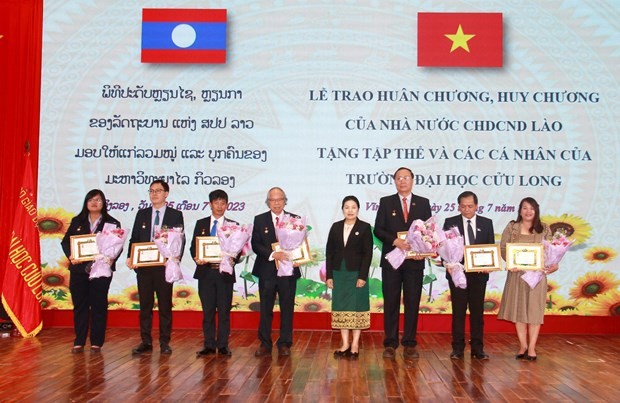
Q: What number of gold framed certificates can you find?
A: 7